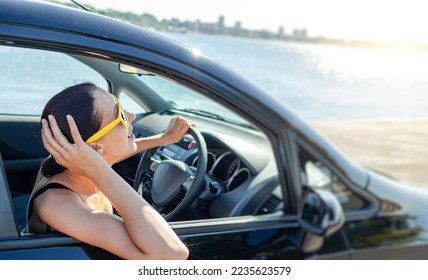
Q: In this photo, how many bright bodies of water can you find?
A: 1